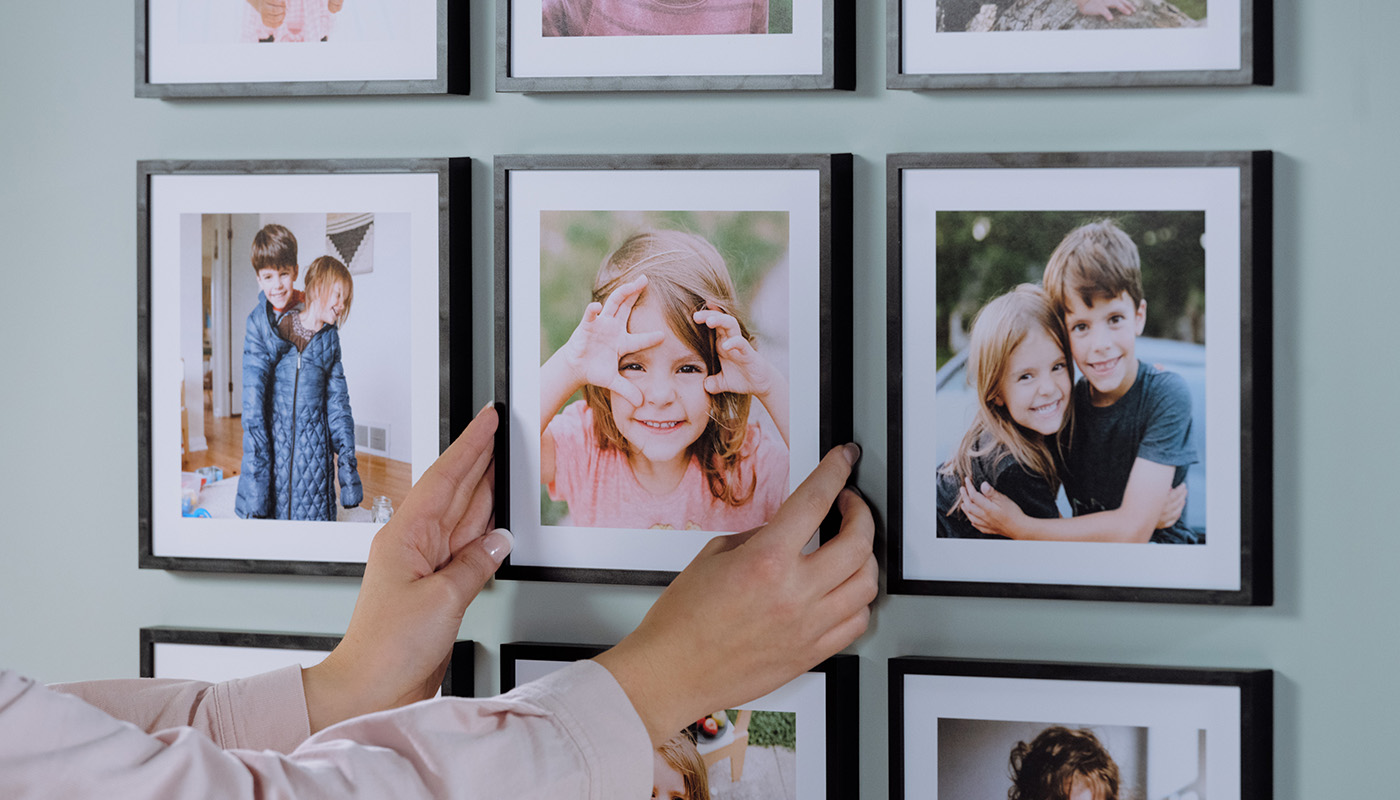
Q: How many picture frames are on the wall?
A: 9